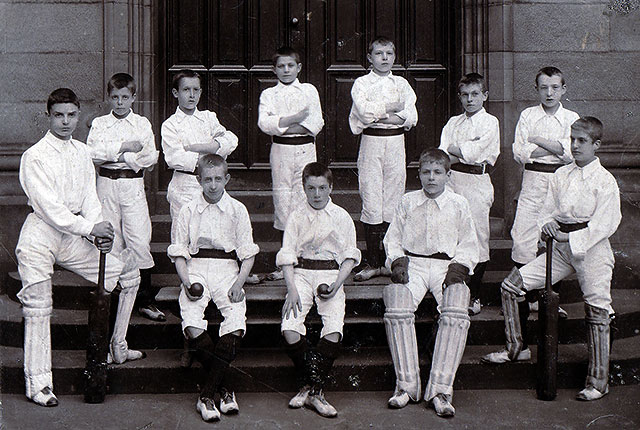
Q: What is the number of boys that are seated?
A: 3